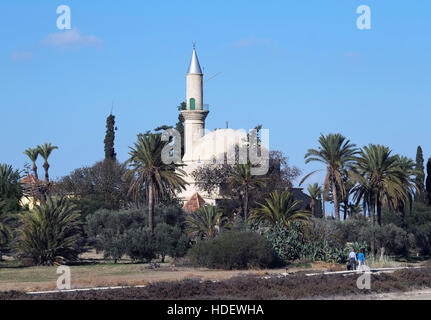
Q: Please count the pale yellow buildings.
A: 1